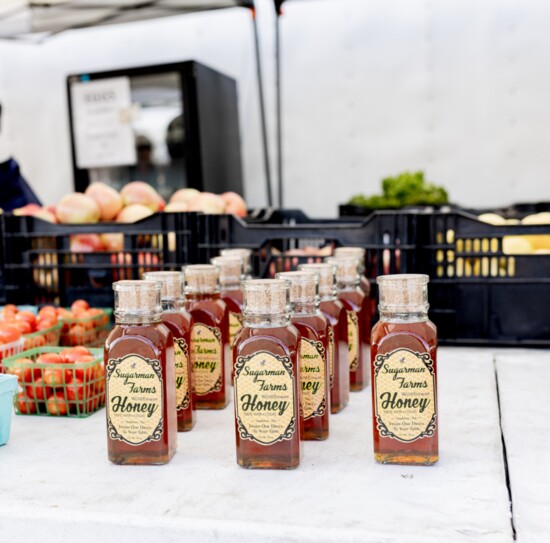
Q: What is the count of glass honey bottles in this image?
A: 11